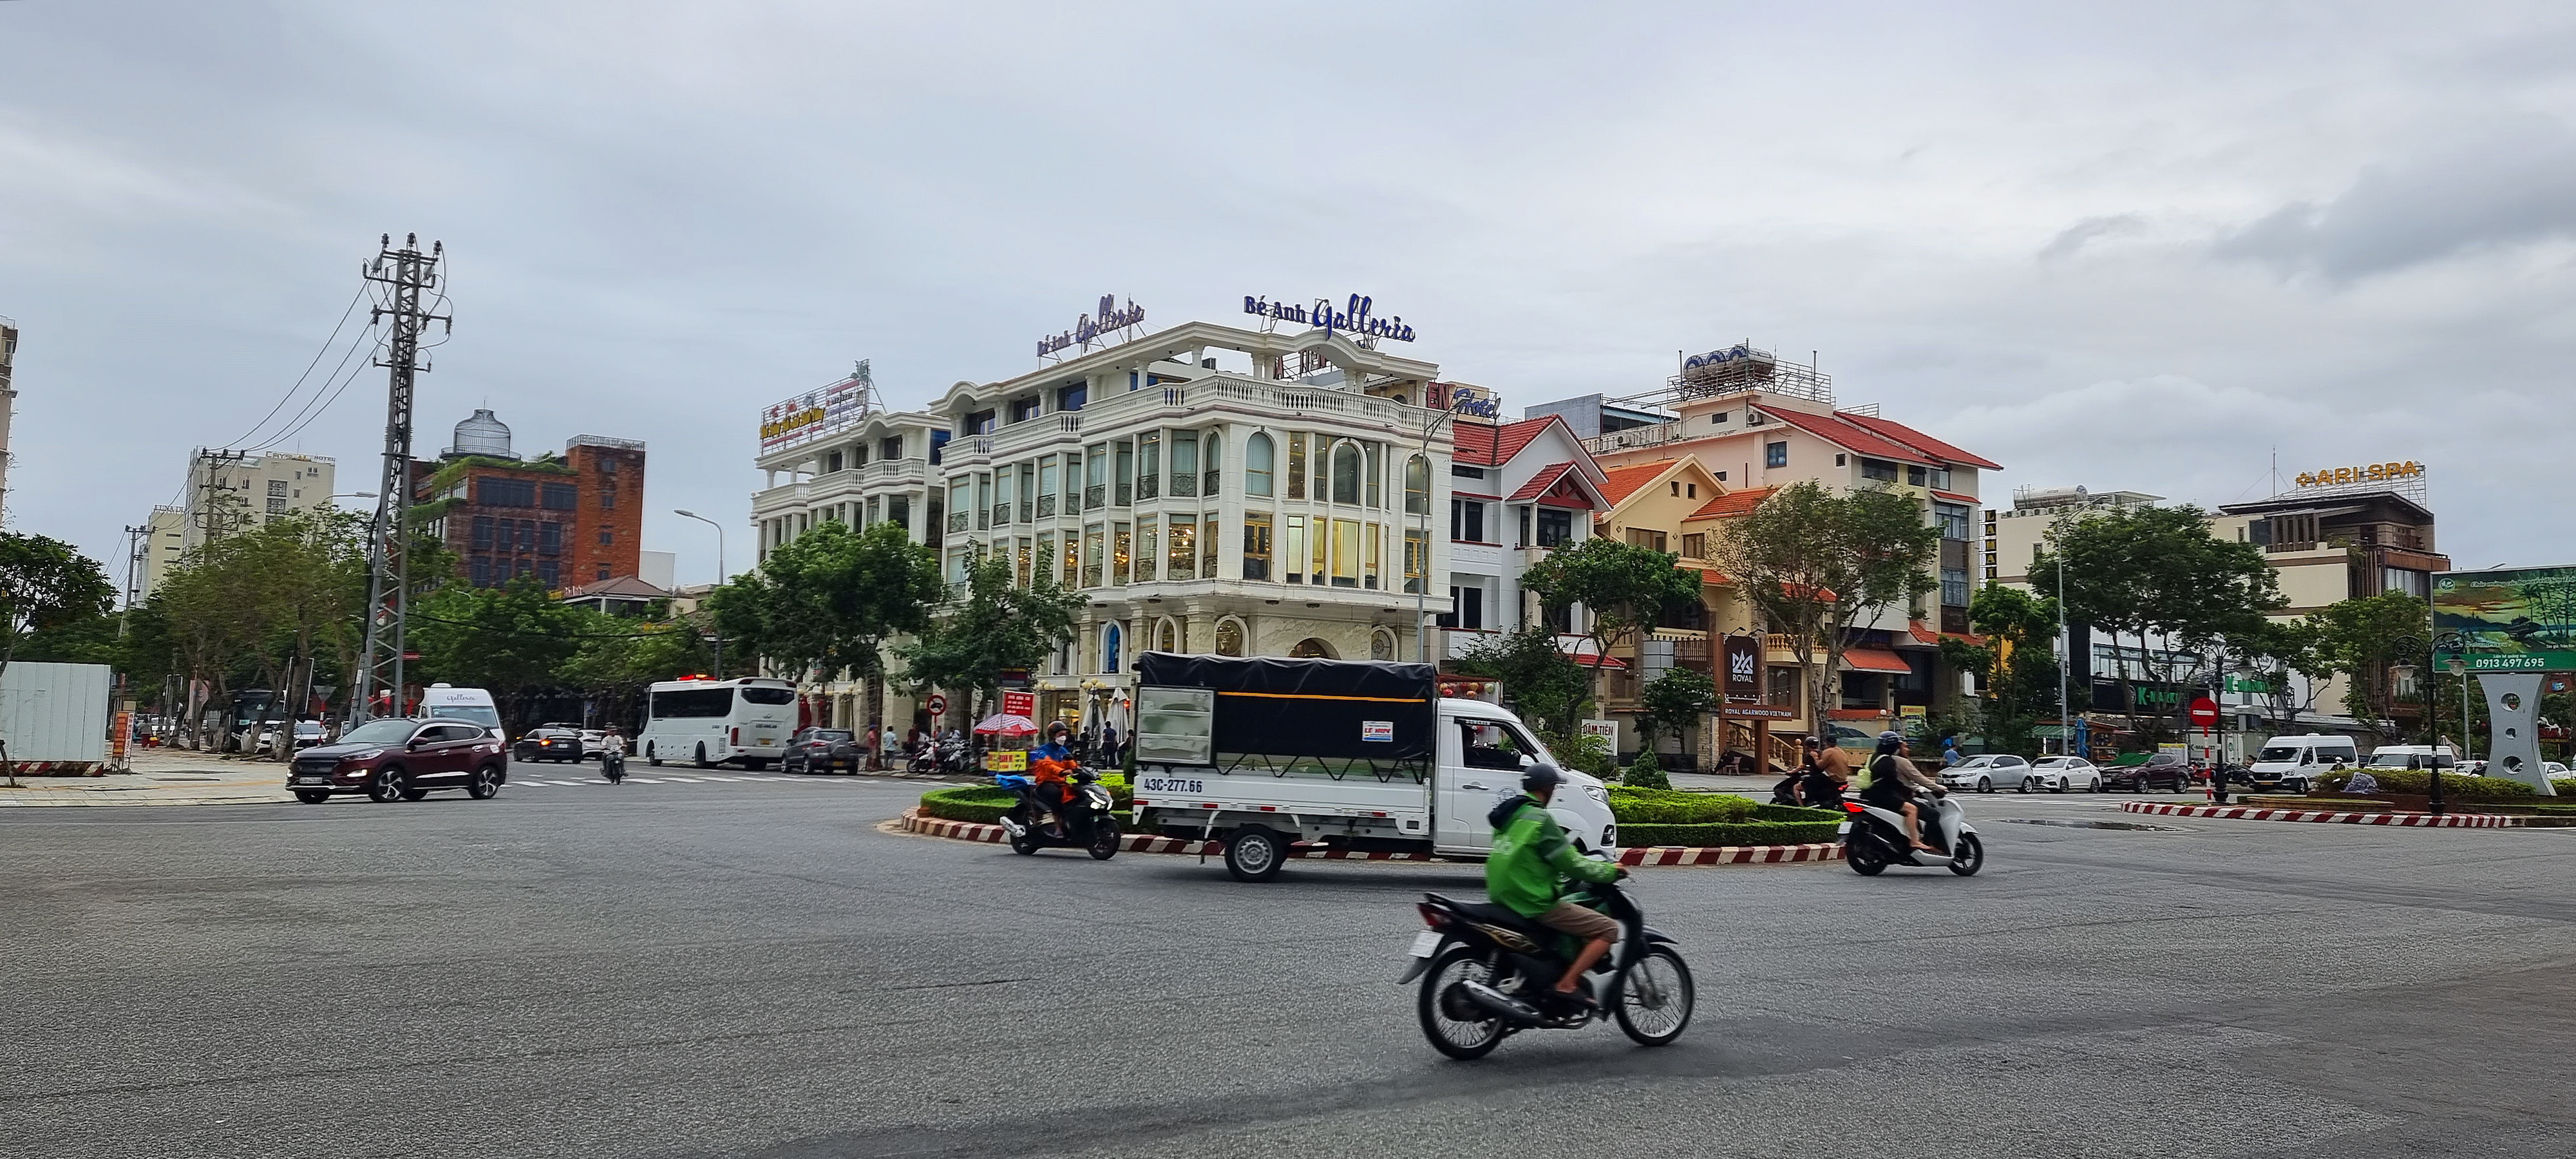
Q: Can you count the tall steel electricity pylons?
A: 1